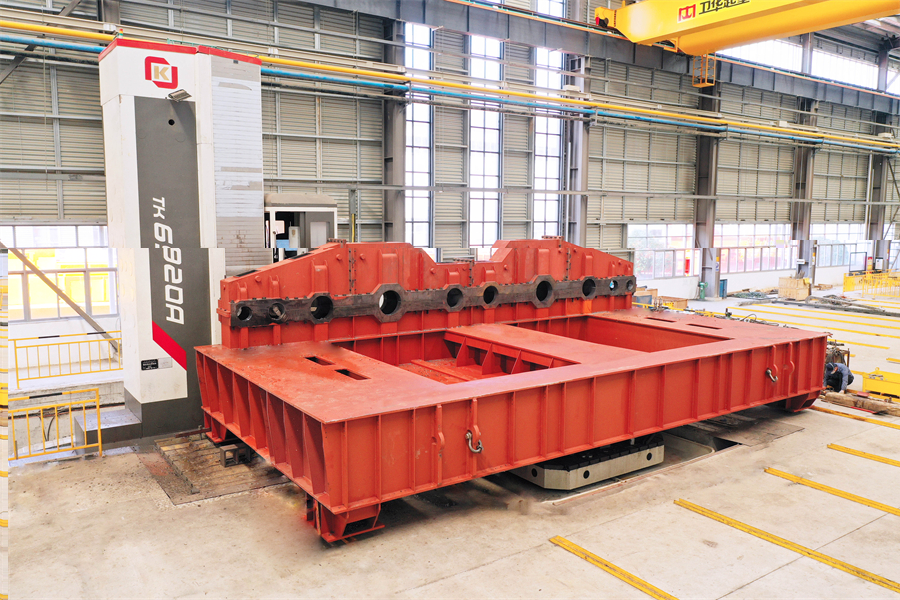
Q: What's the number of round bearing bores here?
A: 10